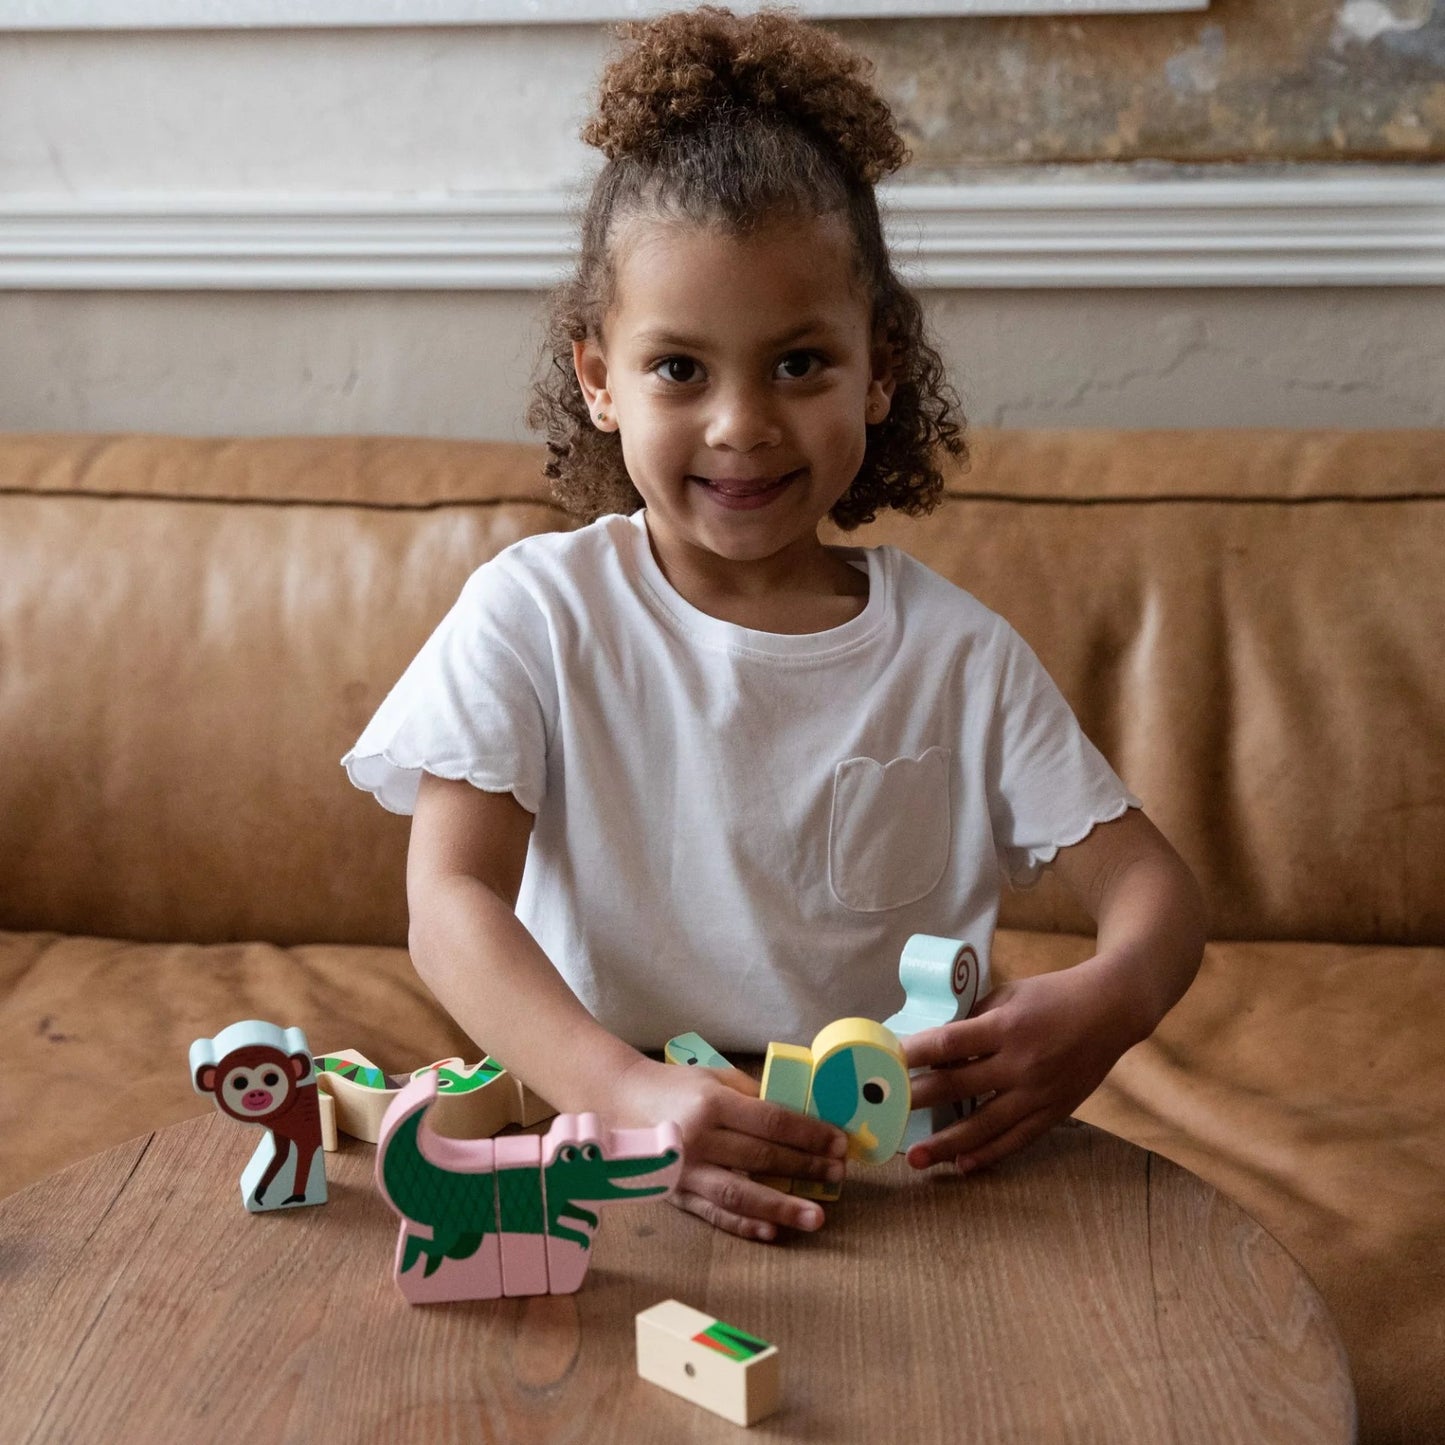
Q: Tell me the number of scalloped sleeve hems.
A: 2